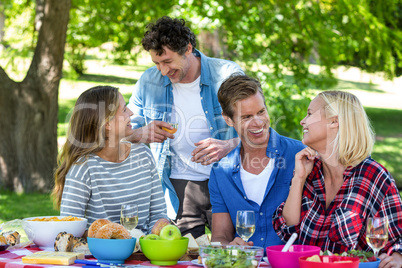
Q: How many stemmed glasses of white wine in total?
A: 4